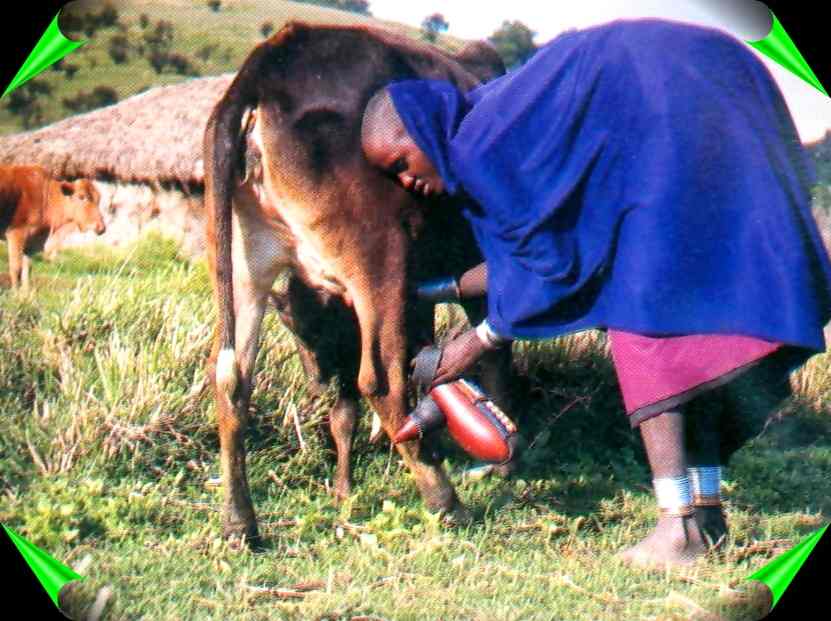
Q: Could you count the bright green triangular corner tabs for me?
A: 4